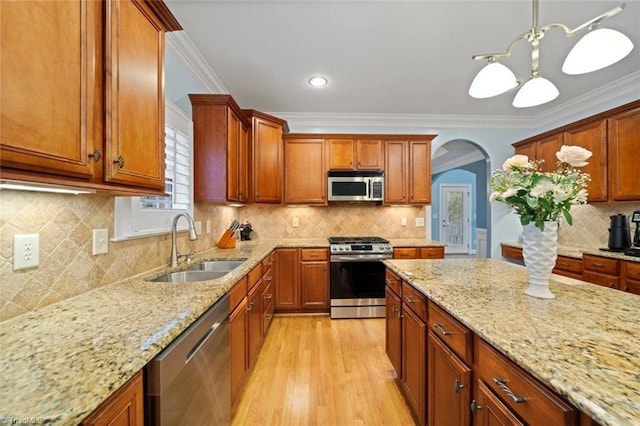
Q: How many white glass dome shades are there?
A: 3